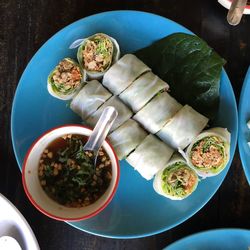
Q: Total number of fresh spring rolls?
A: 12